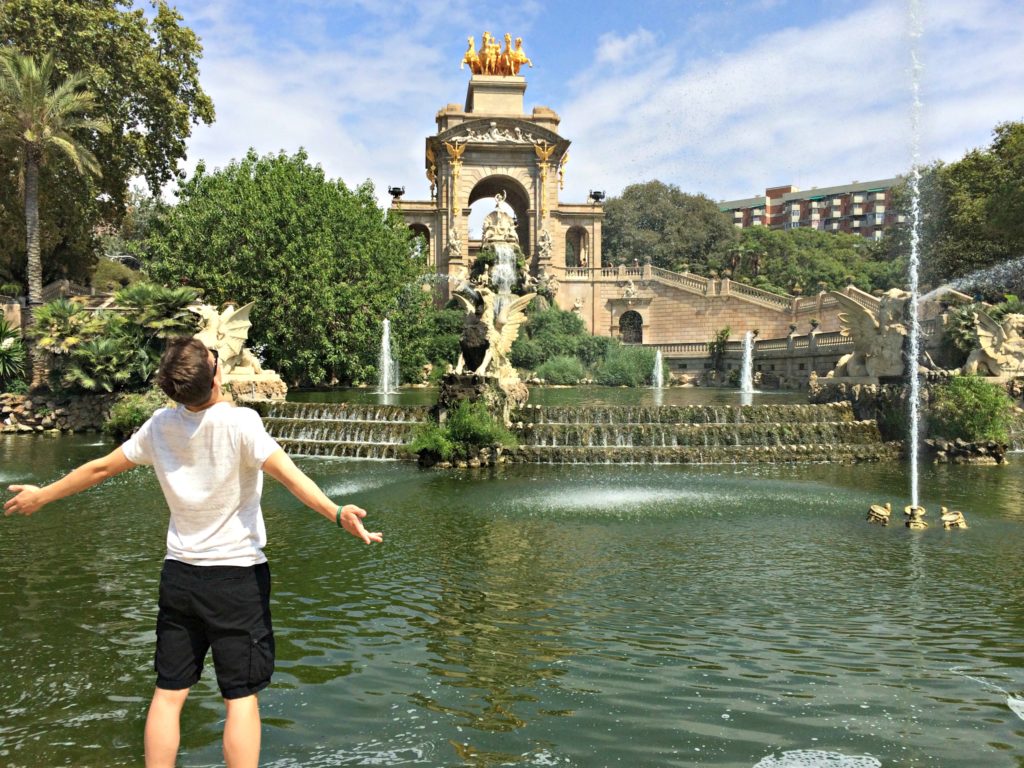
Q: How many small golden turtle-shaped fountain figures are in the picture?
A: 3